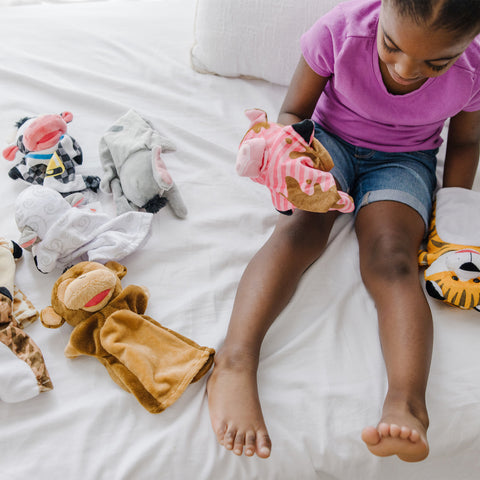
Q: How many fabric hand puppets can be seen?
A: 8